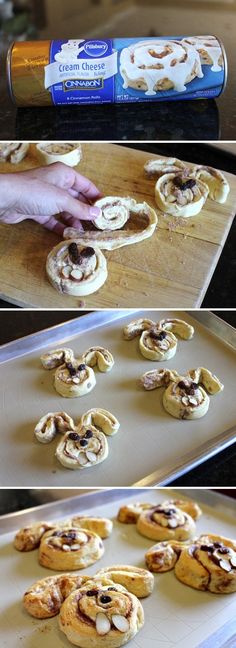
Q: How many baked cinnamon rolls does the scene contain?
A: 4